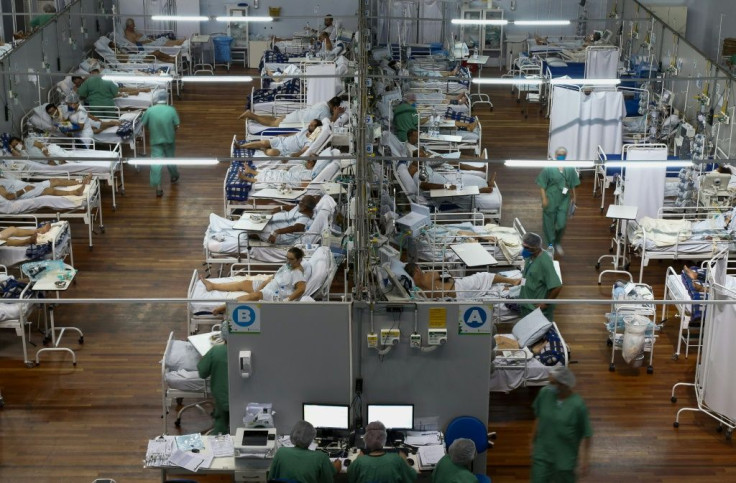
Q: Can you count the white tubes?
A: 11